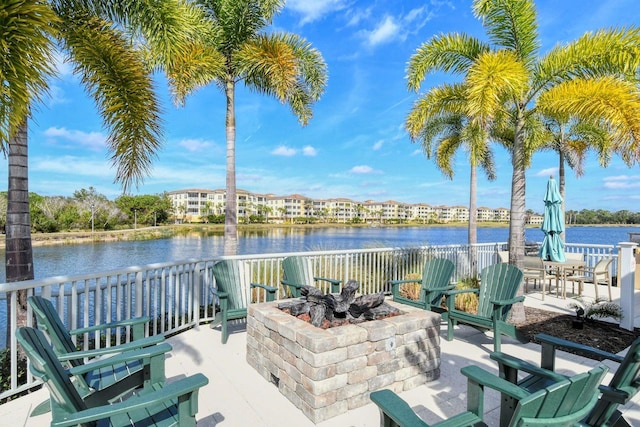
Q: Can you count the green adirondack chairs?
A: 8